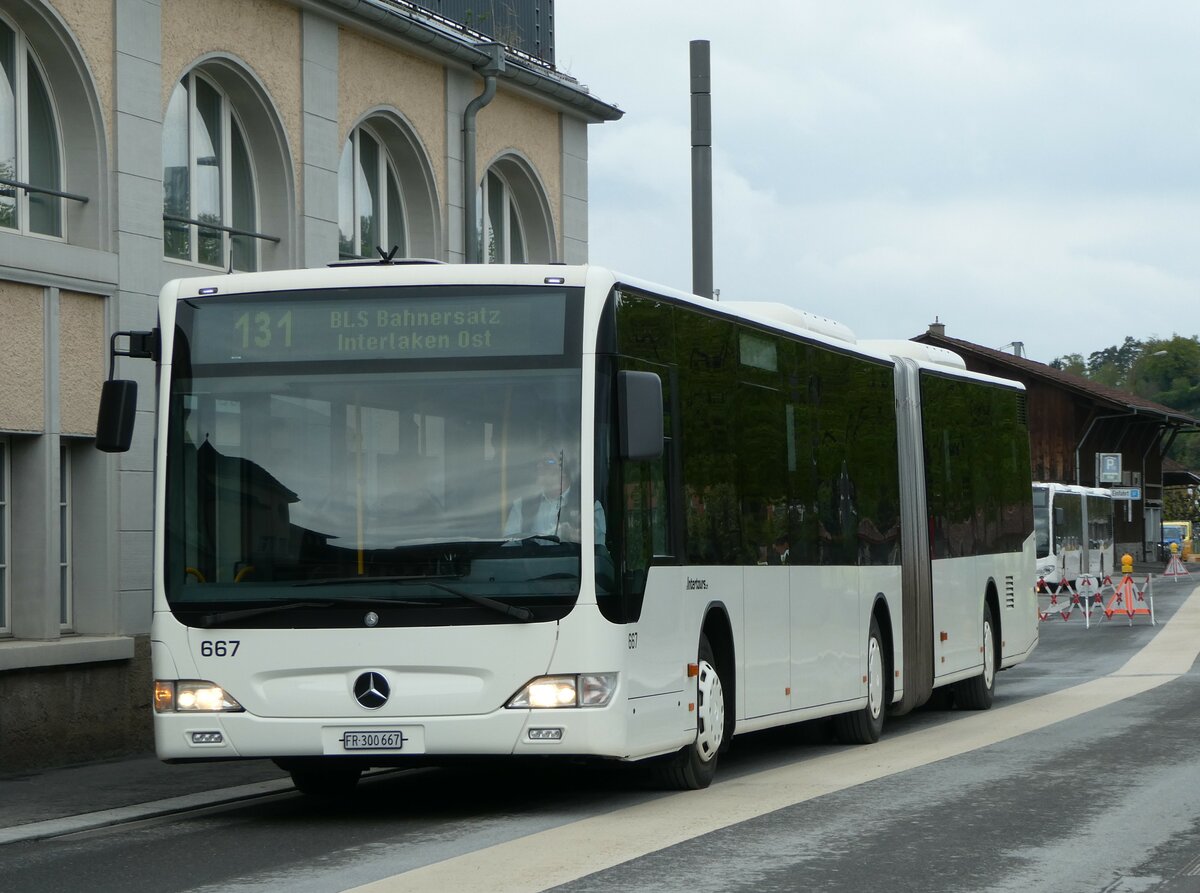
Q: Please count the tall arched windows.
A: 4